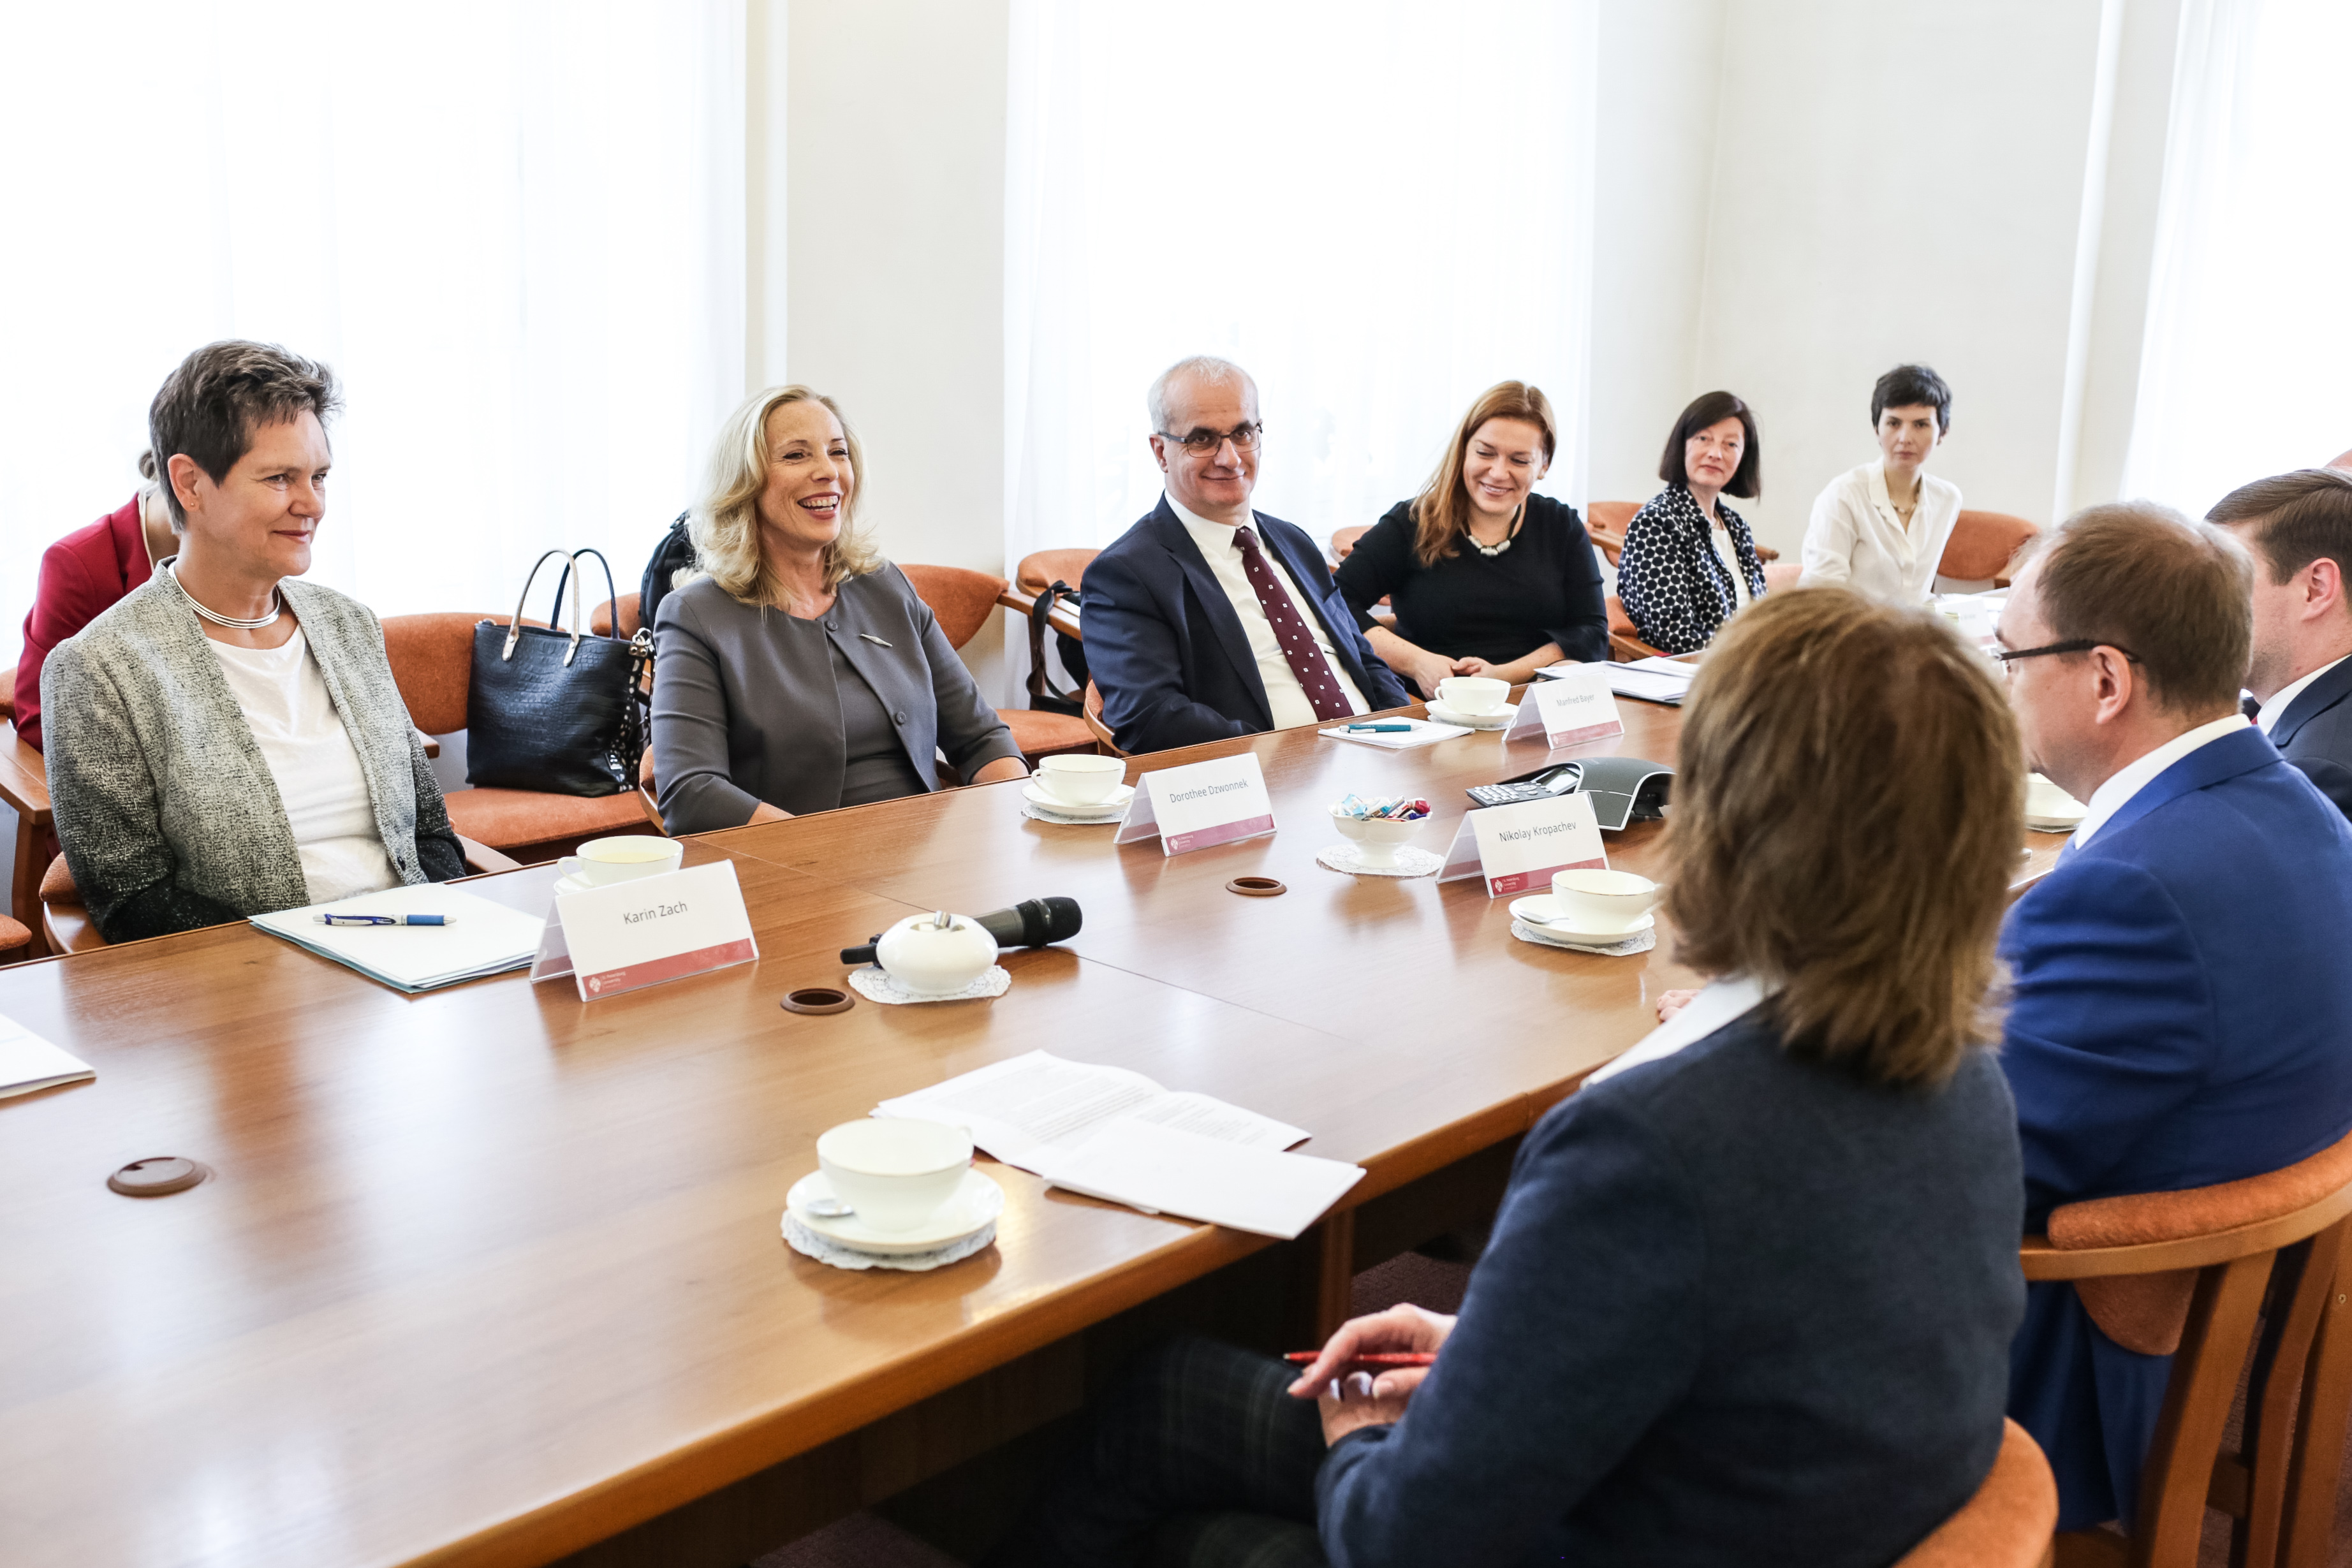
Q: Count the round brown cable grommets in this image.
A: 3